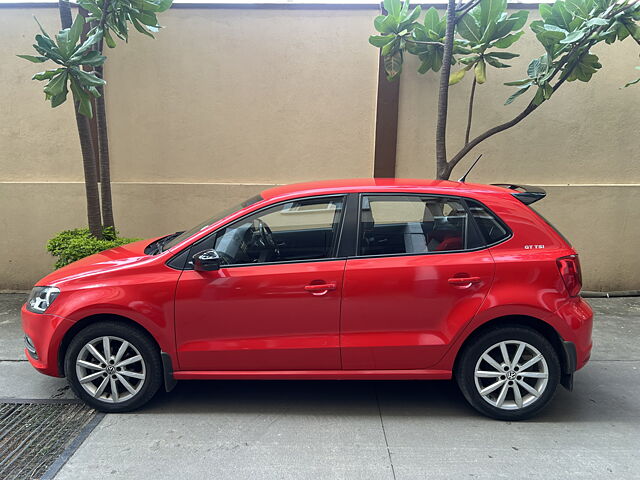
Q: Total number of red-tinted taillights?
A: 1